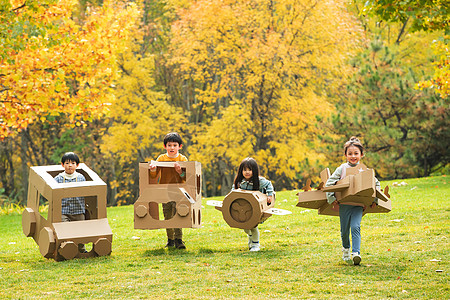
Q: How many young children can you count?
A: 4